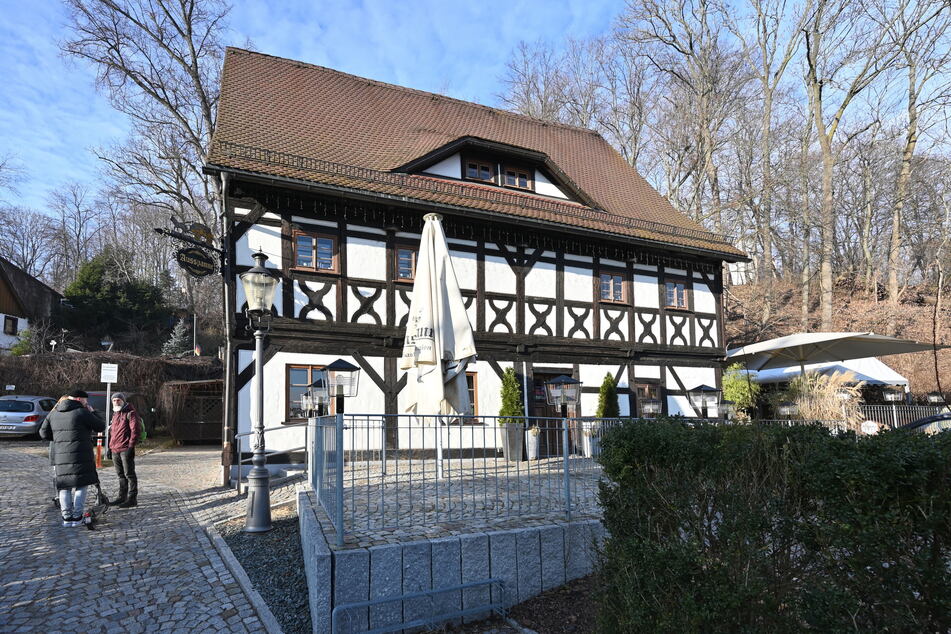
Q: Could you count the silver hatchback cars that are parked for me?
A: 1